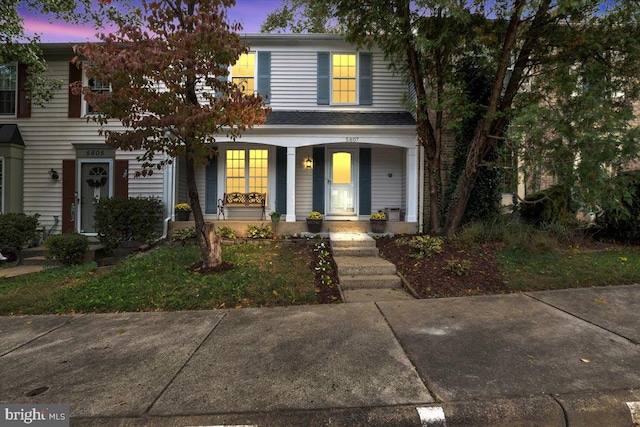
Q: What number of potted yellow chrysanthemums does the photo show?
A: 3